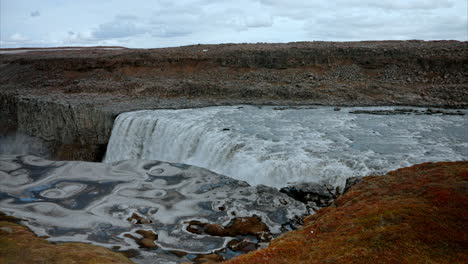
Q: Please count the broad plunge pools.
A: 1